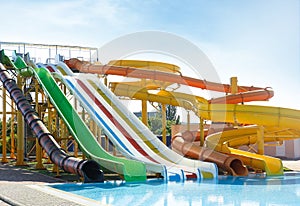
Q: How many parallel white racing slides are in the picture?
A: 3